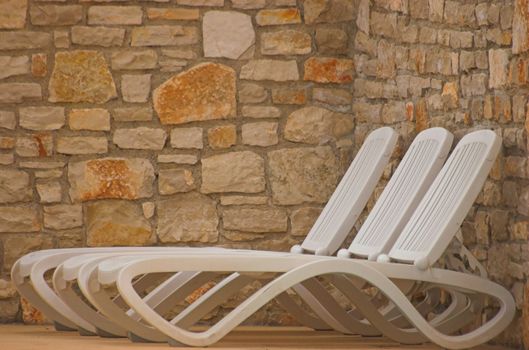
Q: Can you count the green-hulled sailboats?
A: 0